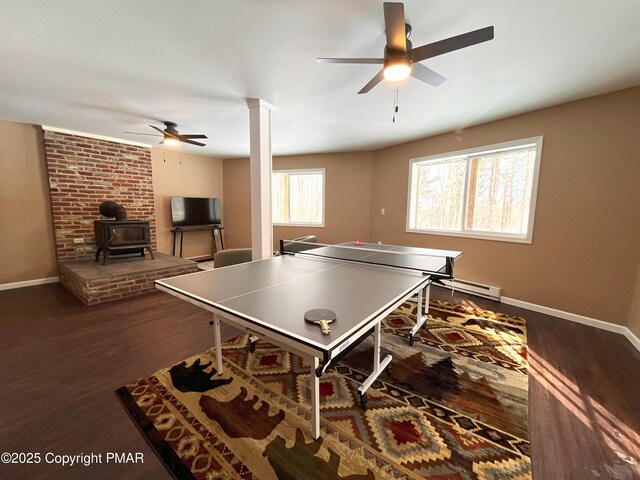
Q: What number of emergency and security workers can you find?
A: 0